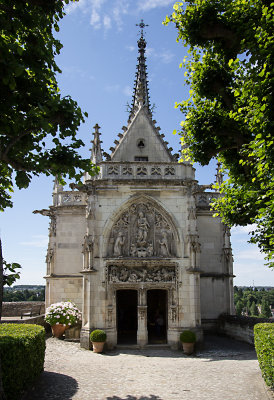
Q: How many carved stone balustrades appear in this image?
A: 3